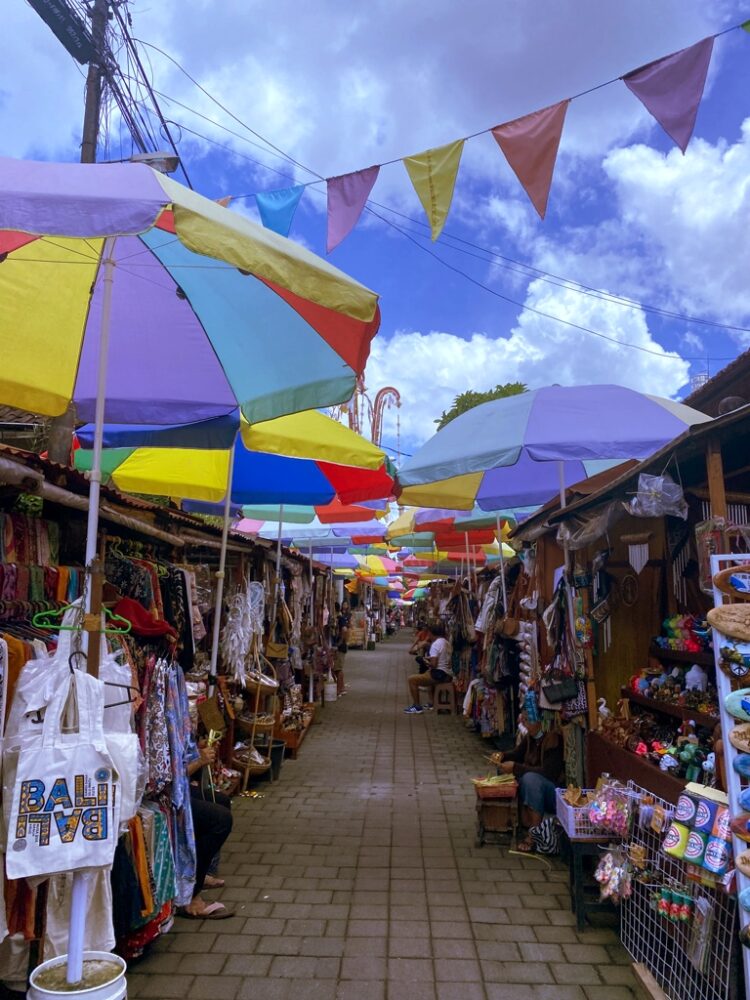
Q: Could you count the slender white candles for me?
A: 0